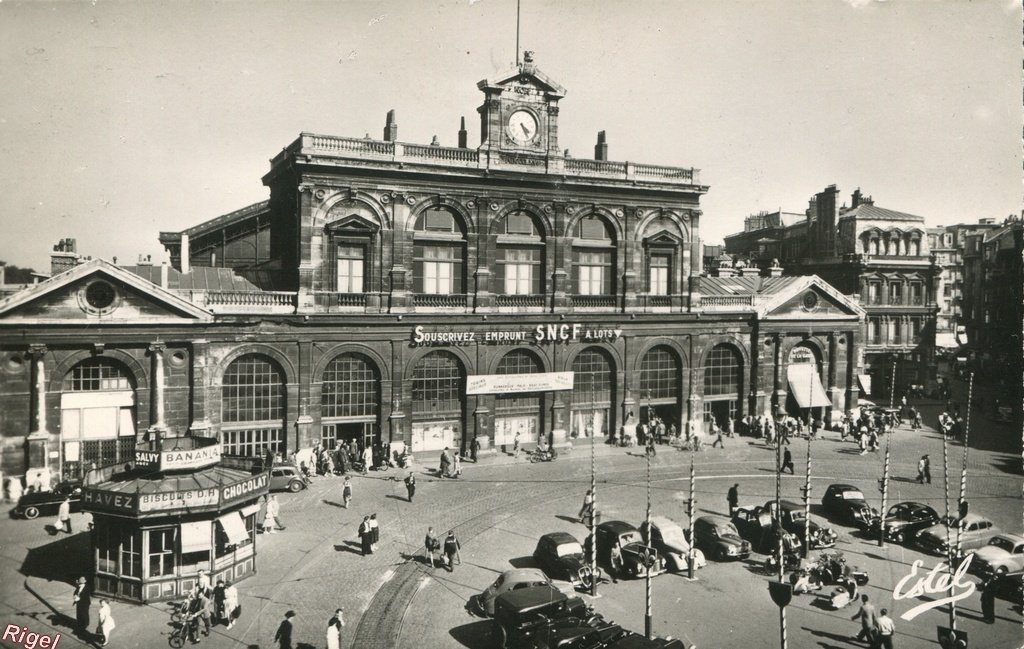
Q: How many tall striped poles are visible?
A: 8